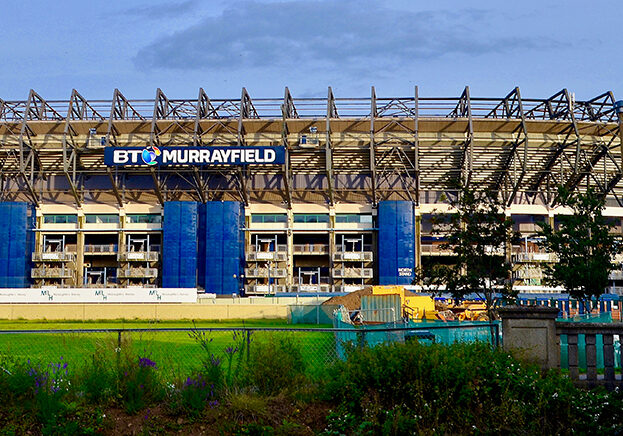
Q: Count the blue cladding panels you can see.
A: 4